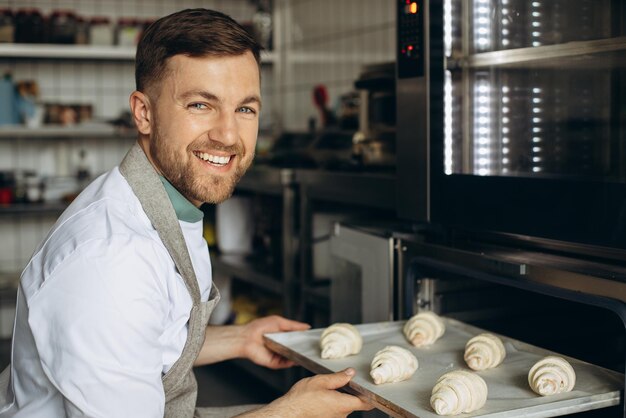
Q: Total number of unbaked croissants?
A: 6